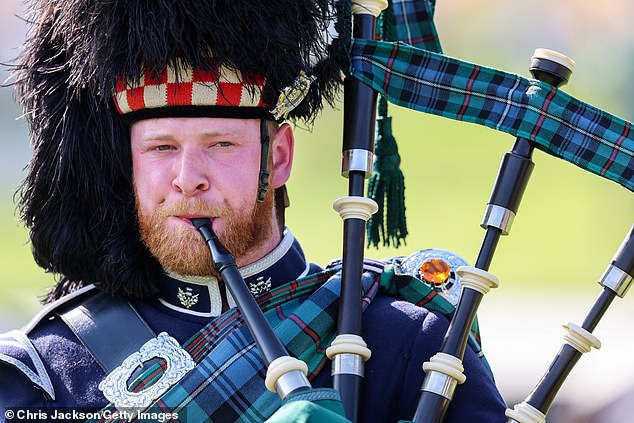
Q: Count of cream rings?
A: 9